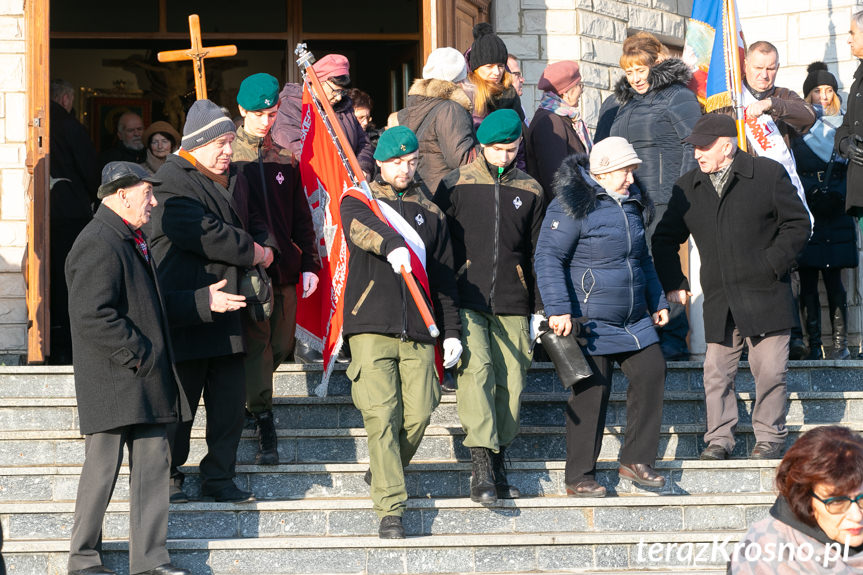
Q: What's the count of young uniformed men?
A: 3